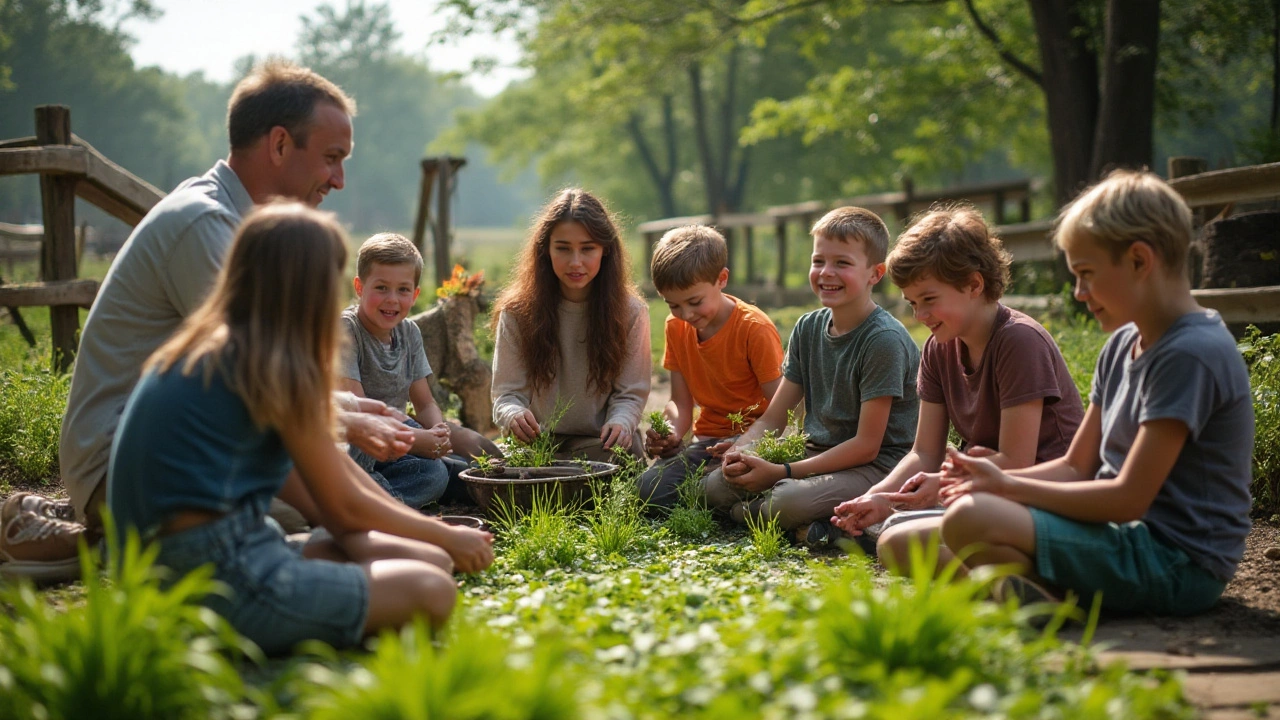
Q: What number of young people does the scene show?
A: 7